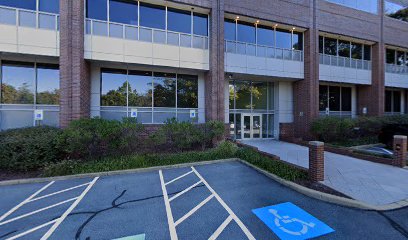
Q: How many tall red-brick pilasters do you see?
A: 4